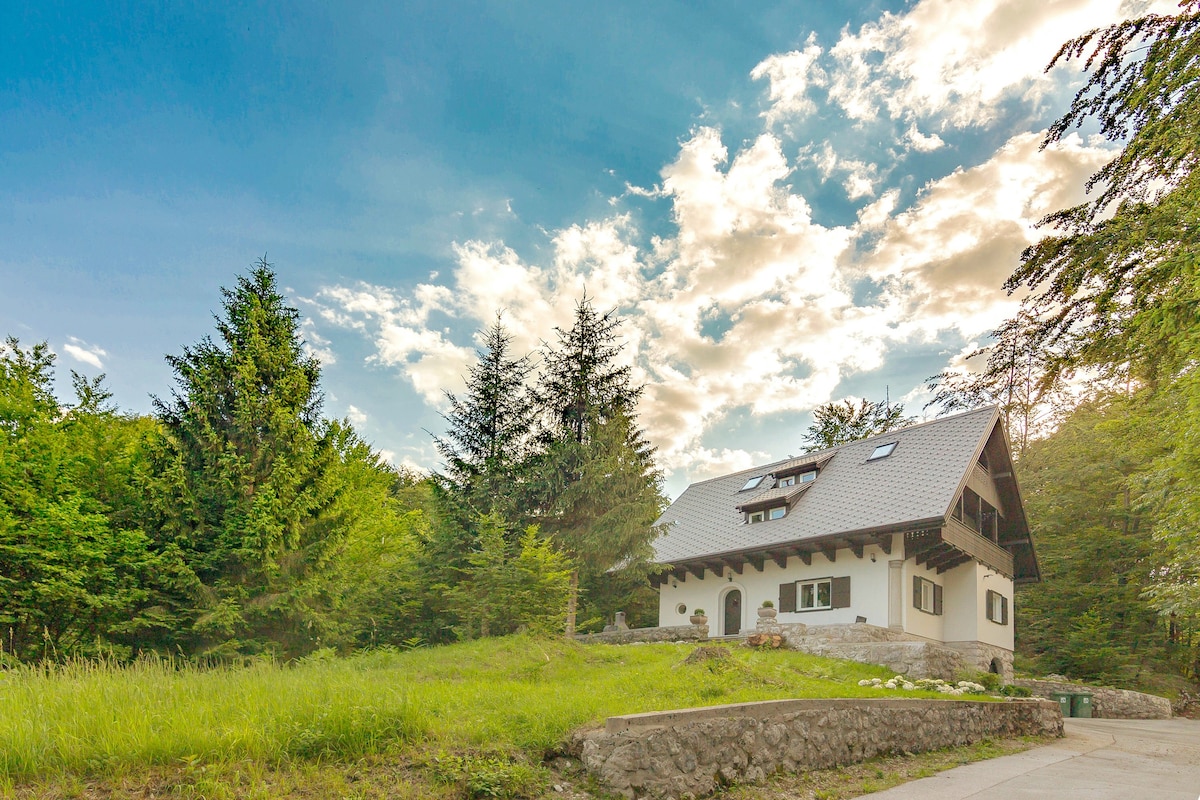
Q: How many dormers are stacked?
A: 2